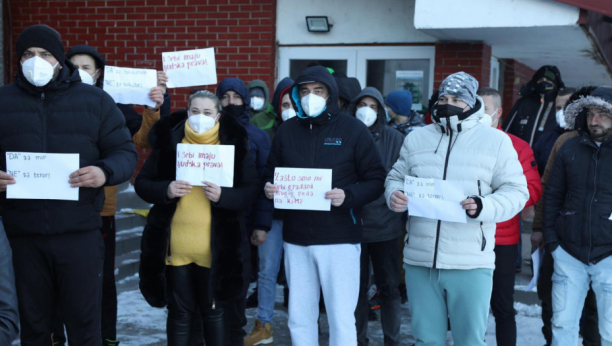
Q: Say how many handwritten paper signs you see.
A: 6